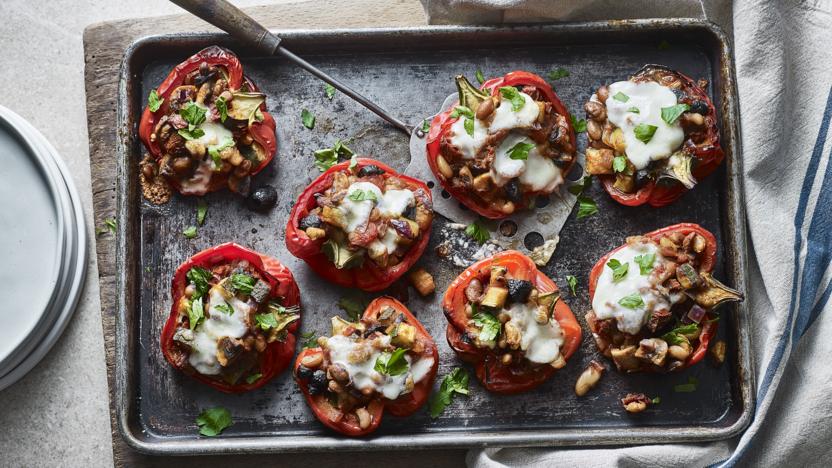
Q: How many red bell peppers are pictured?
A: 8